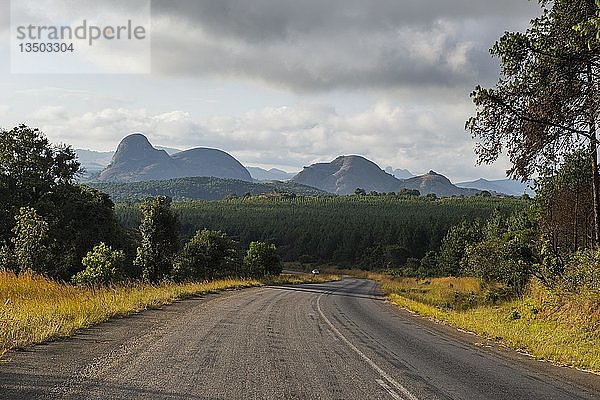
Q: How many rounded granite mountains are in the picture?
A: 4